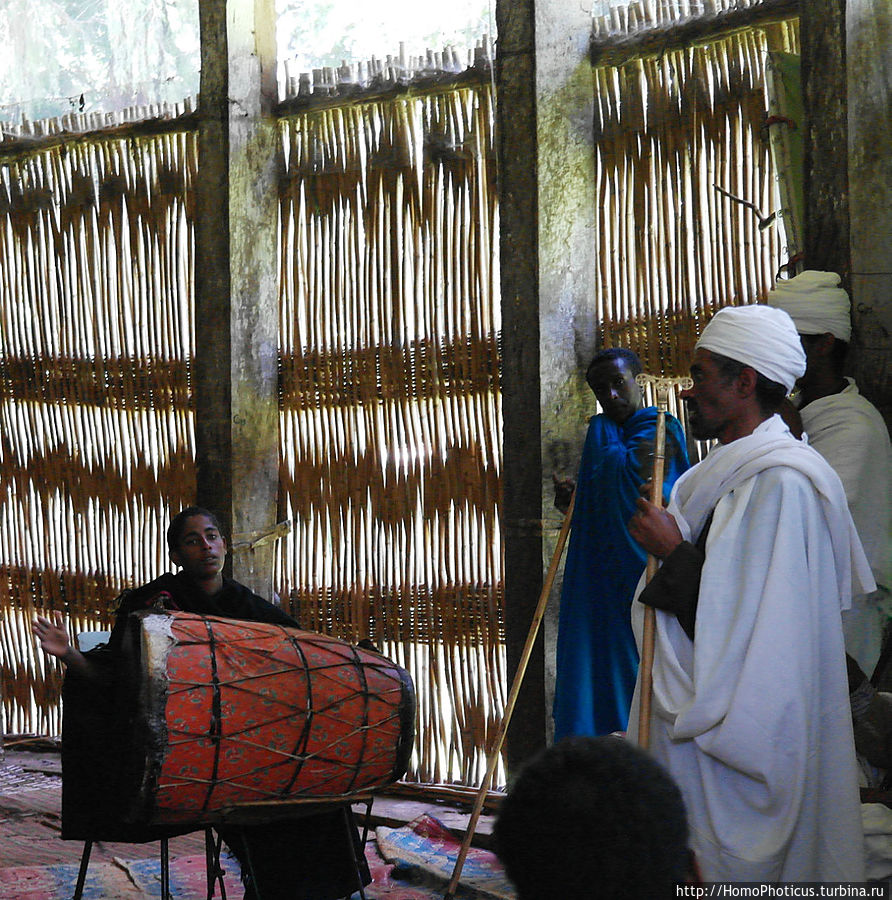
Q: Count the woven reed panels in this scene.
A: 3